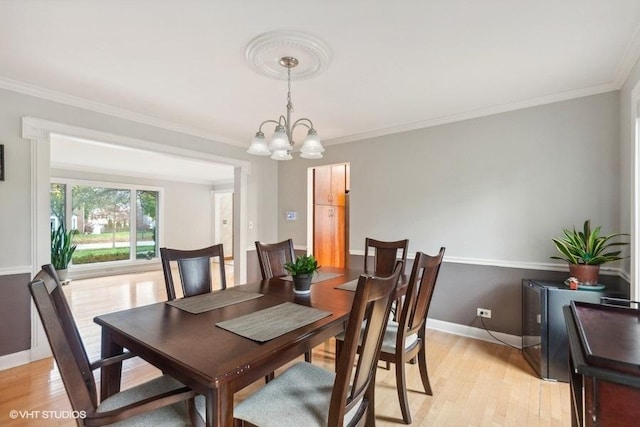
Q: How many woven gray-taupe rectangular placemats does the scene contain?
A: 4